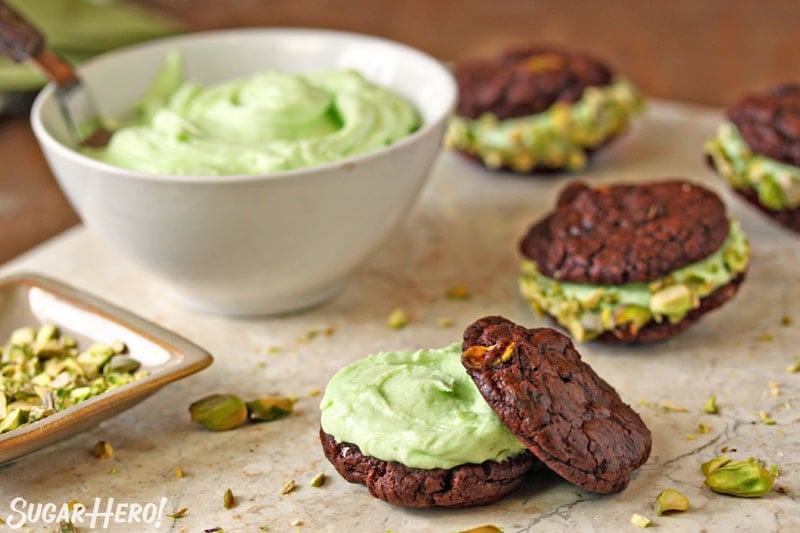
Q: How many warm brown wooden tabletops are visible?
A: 1